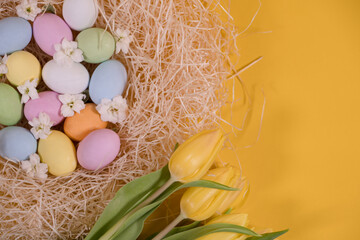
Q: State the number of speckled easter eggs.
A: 0